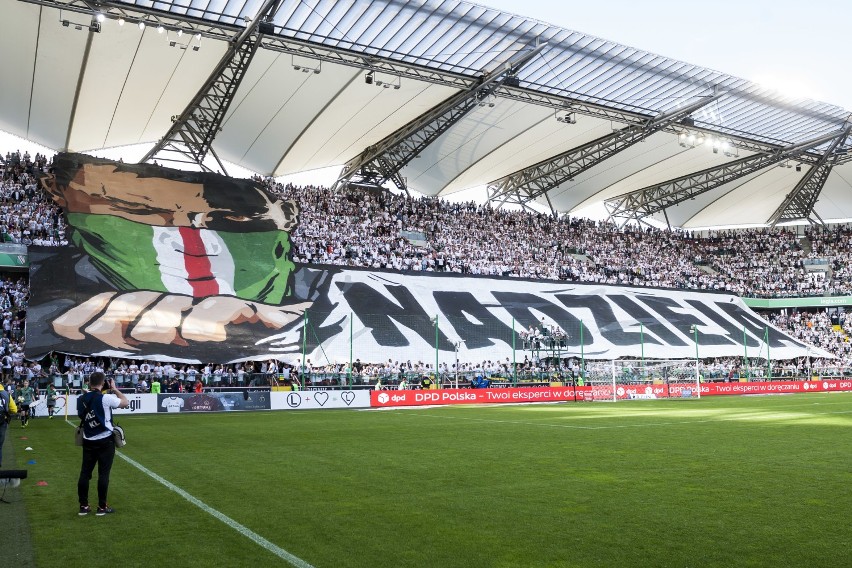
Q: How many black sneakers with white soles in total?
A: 2